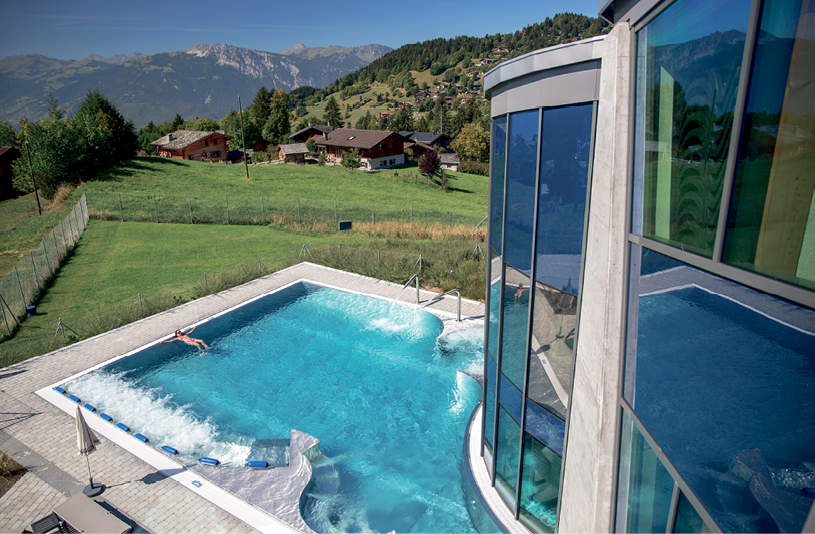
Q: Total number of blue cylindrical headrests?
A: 9